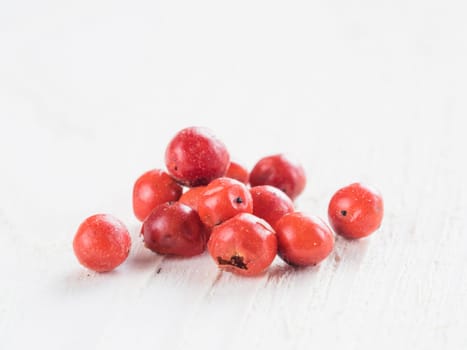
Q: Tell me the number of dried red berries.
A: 12